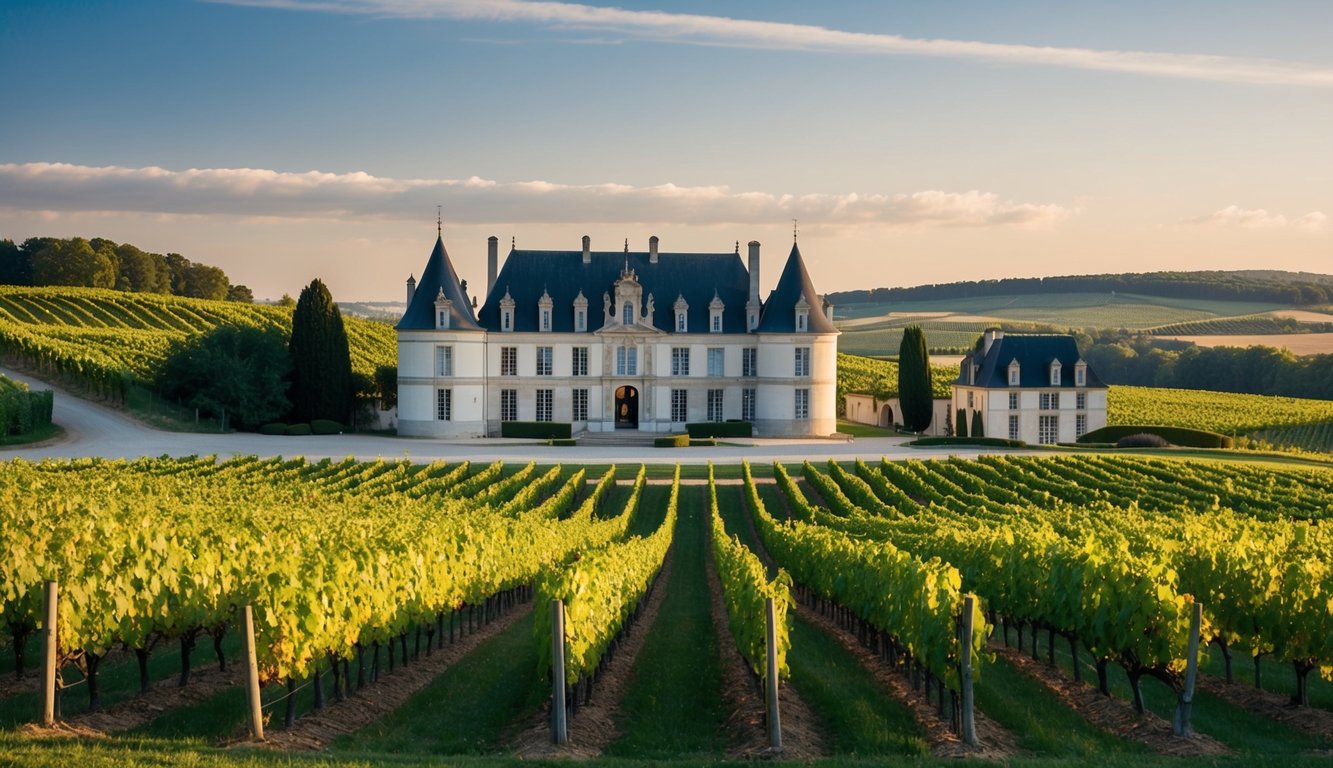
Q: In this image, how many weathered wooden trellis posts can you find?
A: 6